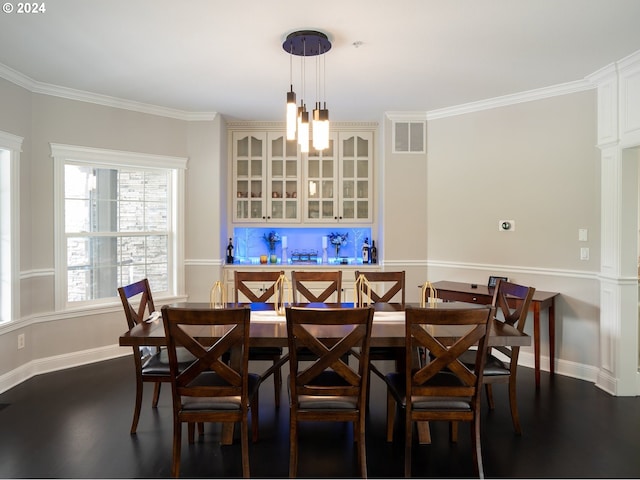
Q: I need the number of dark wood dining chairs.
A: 8